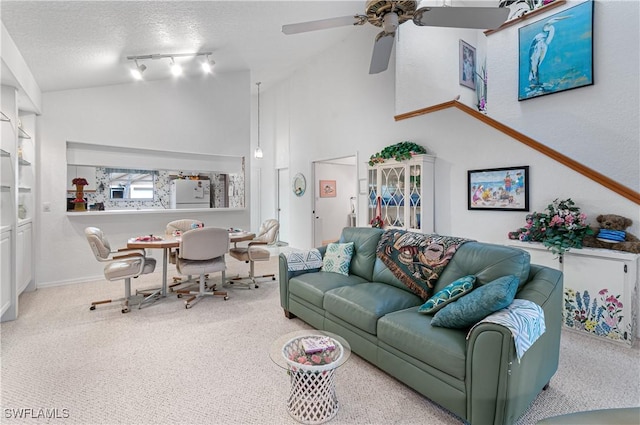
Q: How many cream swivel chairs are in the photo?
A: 4